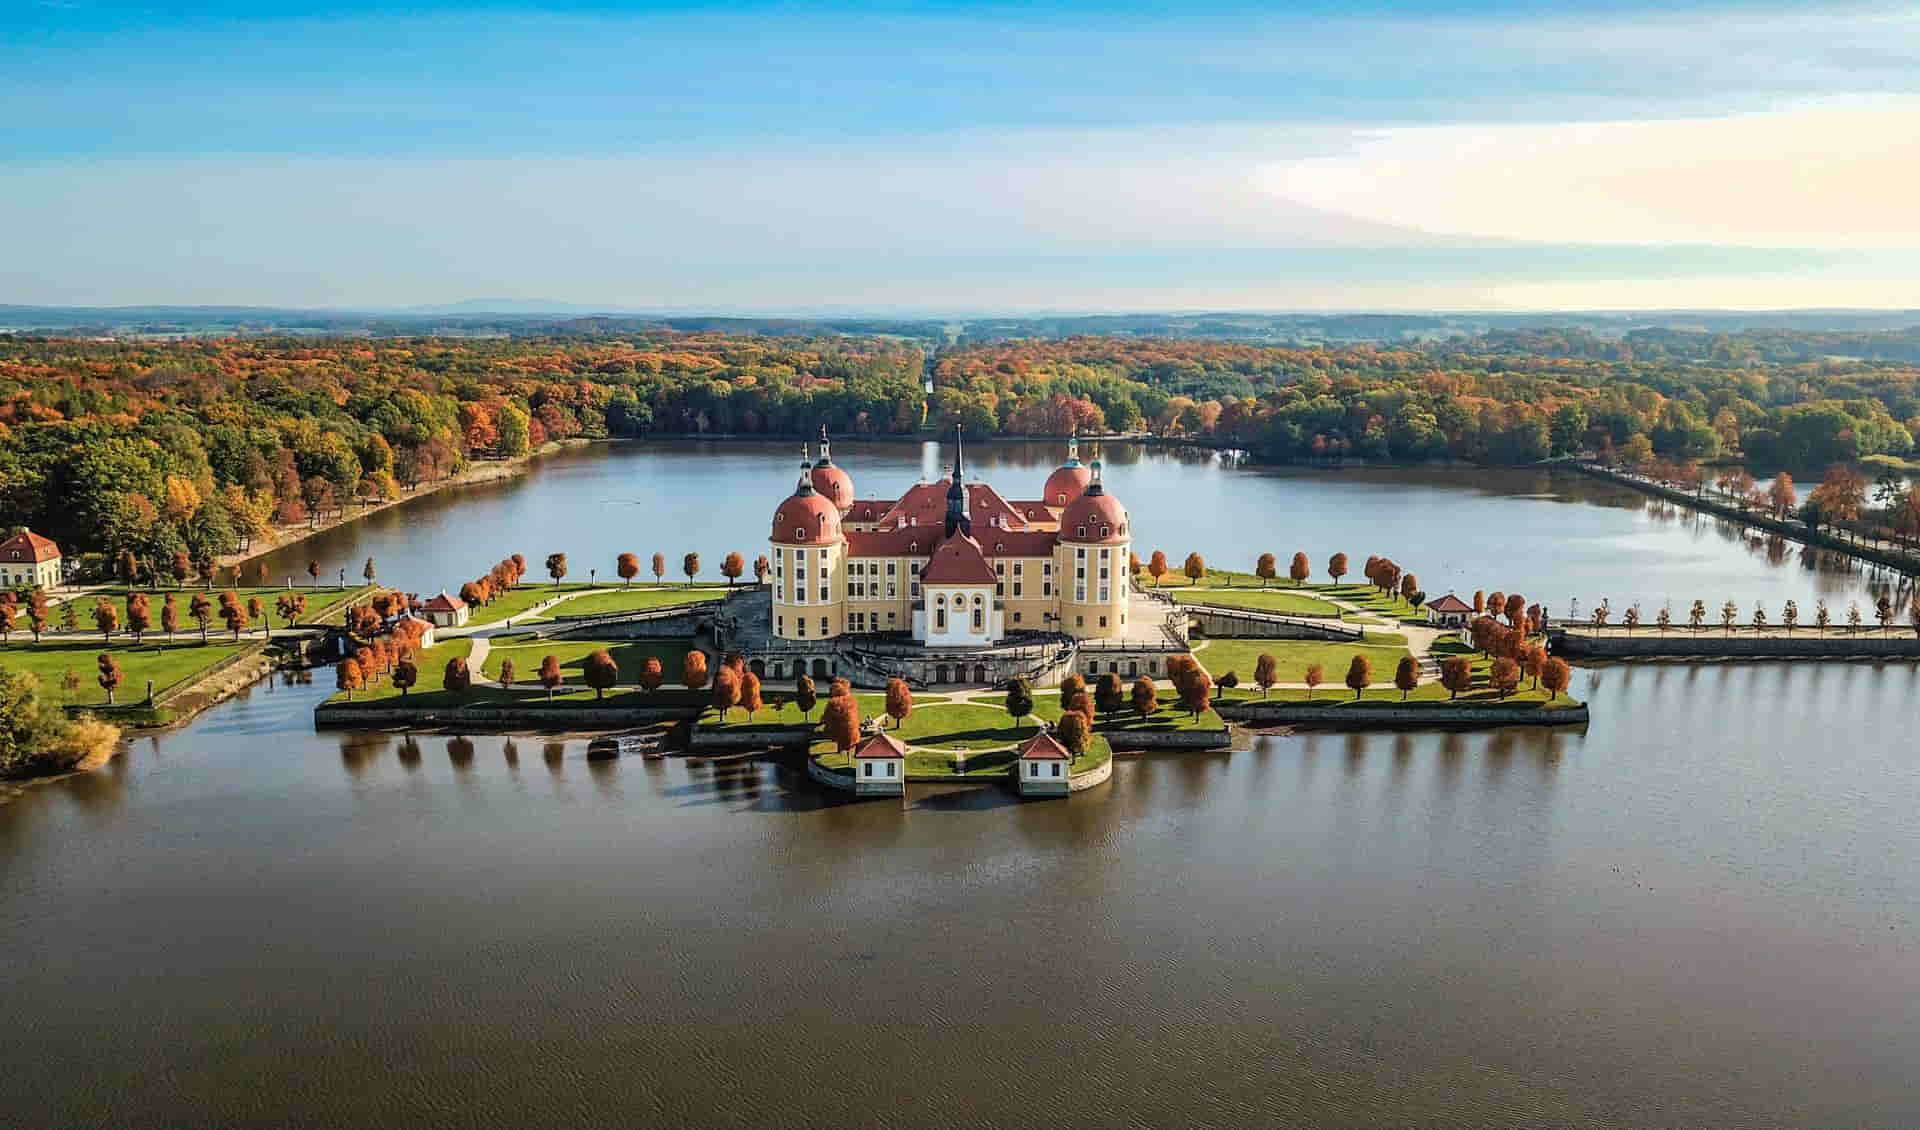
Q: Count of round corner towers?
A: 4